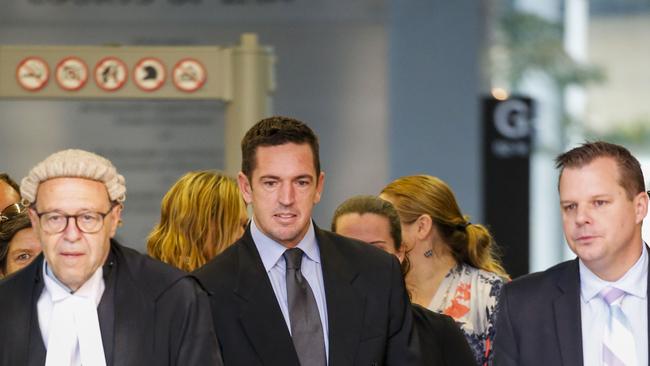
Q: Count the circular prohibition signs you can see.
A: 5